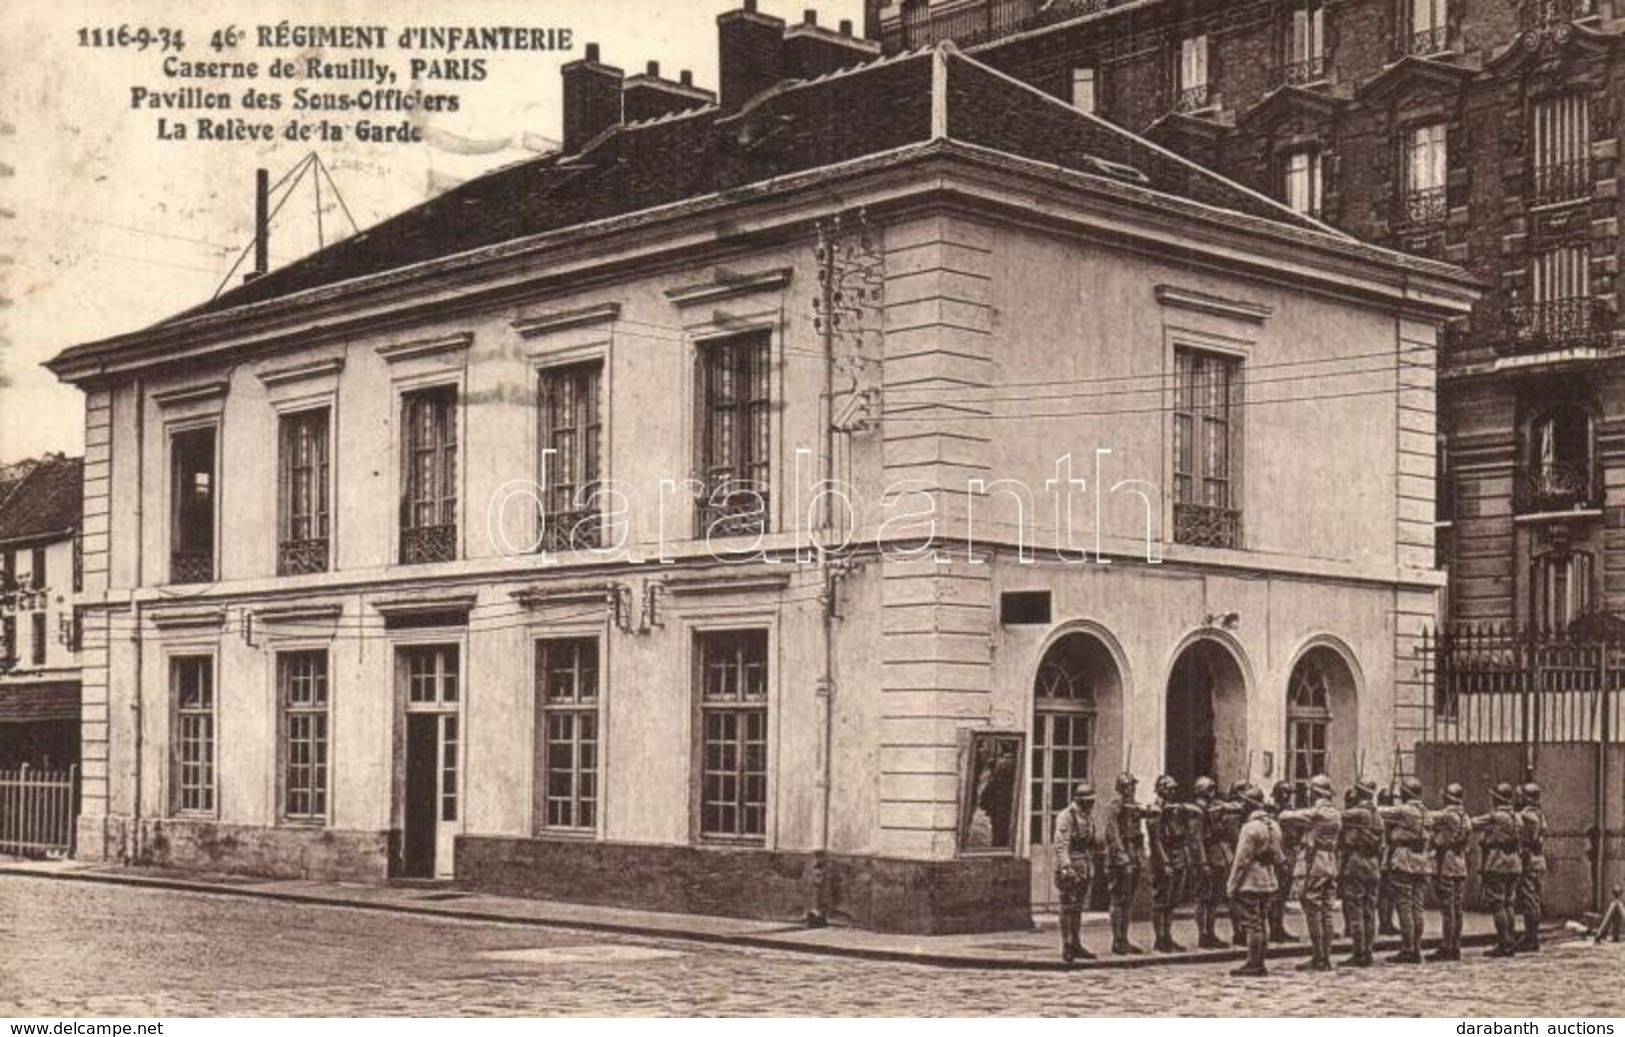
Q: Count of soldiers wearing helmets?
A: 15